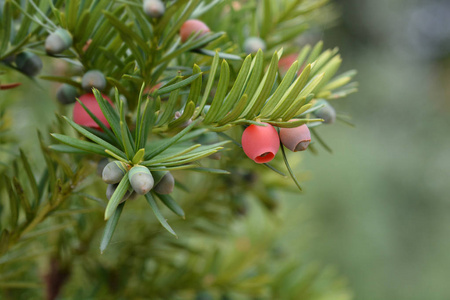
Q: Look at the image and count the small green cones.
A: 11